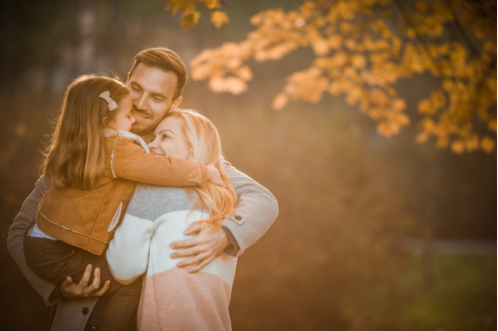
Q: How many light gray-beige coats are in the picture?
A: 1